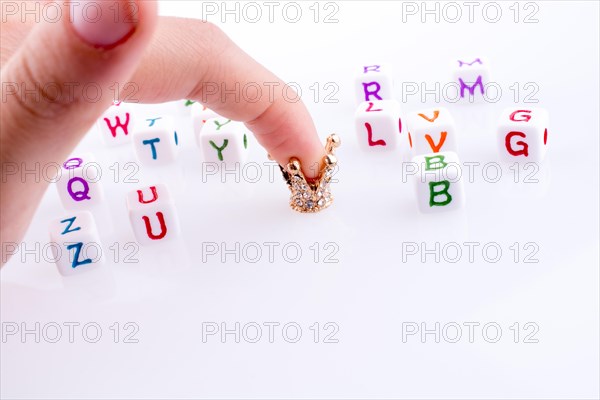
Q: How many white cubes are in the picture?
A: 14